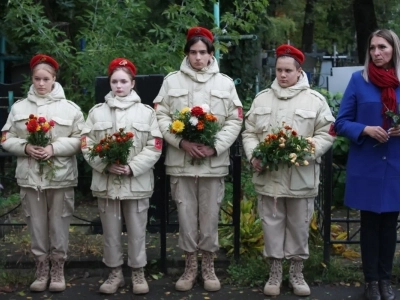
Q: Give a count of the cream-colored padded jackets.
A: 4